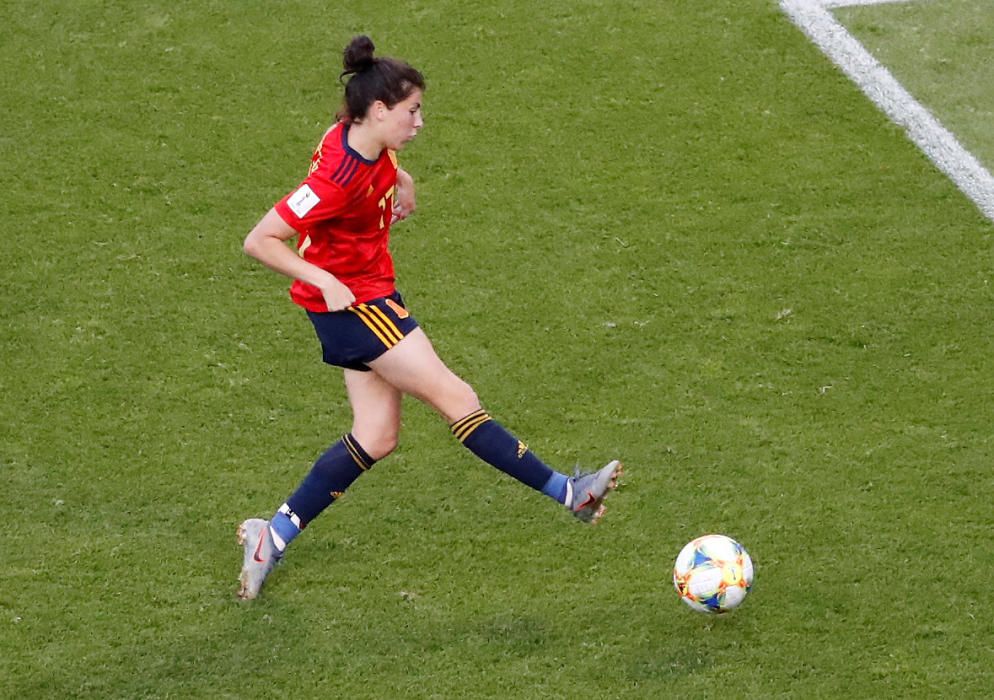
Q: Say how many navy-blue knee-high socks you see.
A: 2